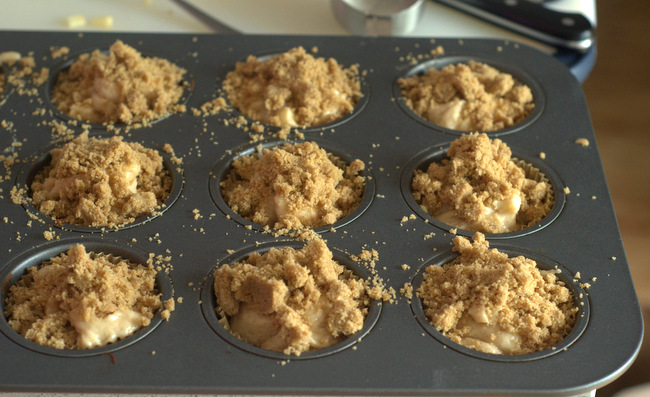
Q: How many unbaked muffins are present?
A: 9